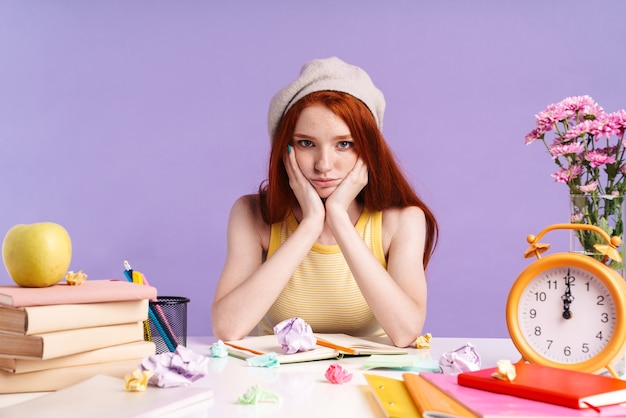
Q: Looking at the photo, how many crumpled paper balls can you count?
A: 11